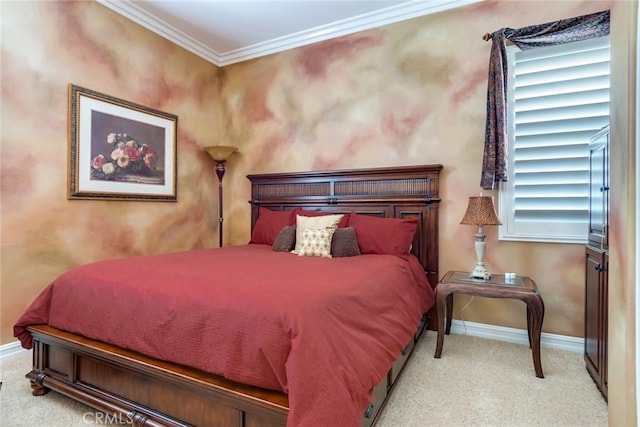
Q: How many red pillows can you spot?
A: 3